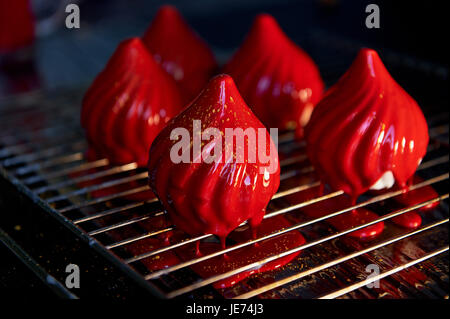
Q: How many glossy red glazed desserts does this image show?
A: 5